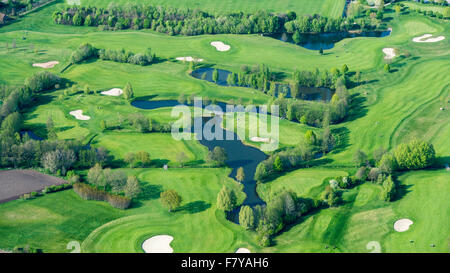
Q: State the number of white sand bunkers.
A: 11